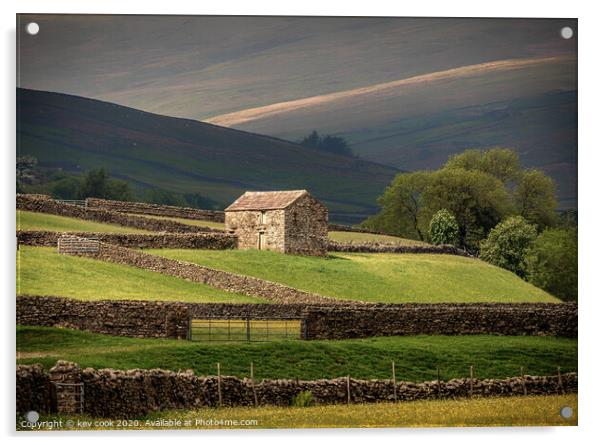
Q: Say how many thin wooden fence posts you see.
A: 8